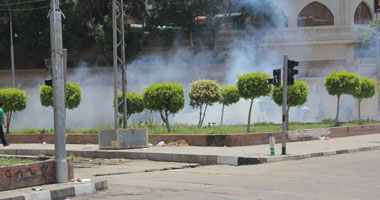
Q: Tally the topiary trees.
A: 10